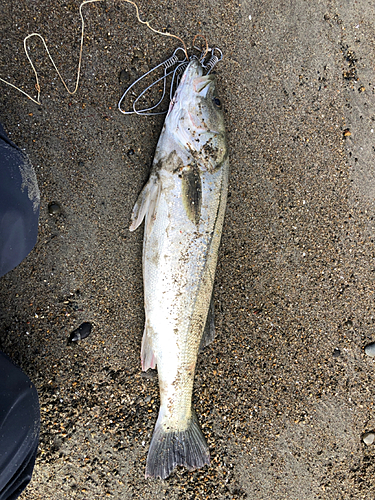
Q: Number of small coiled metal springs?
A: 3